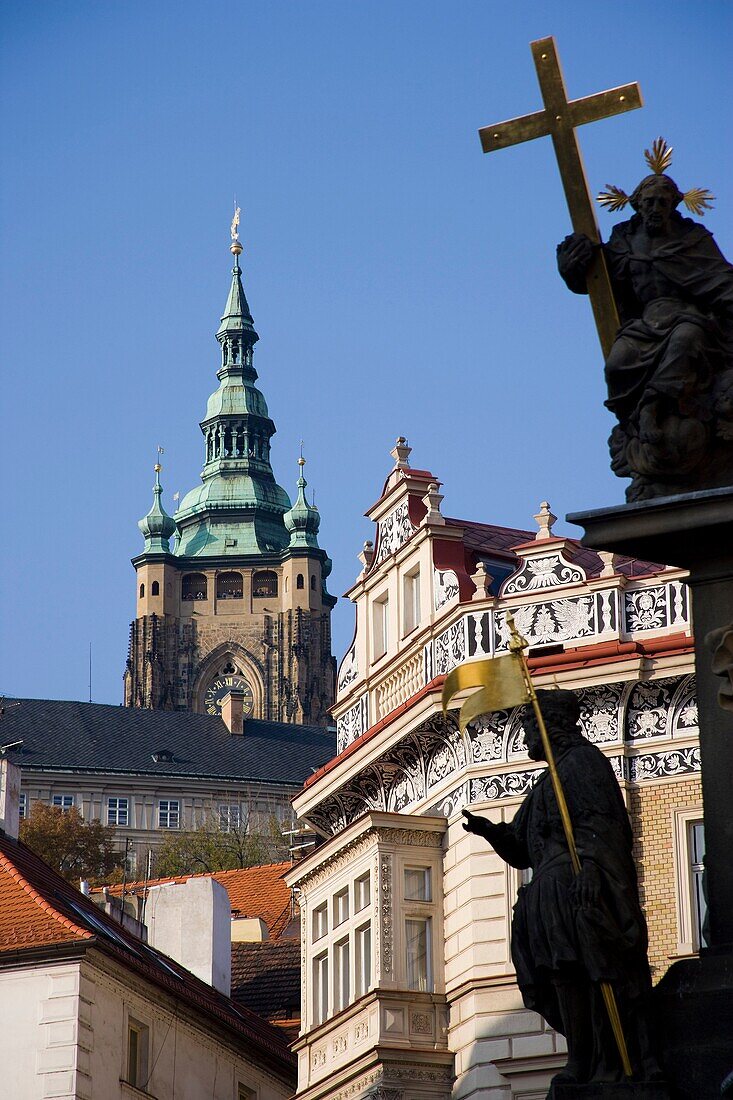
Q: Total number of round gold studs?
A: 4